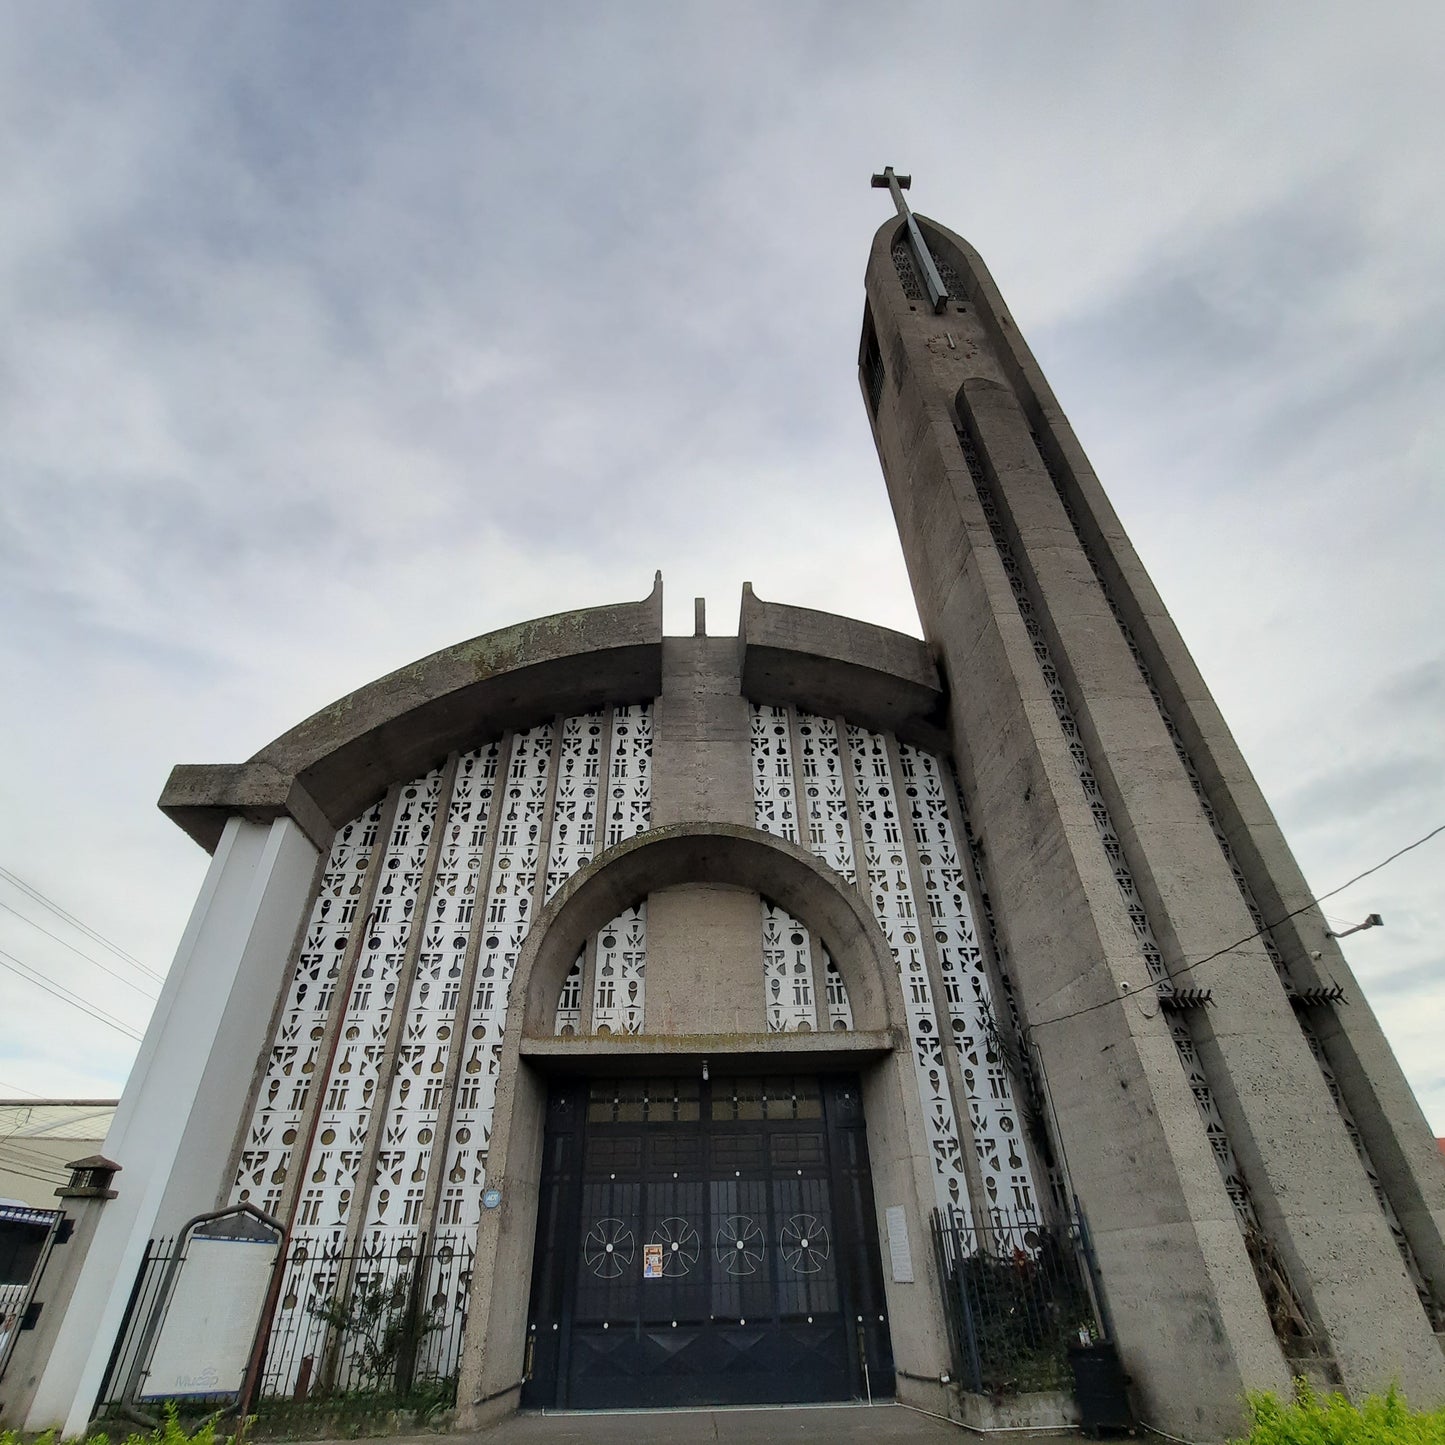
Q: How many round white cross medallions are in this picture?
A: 4